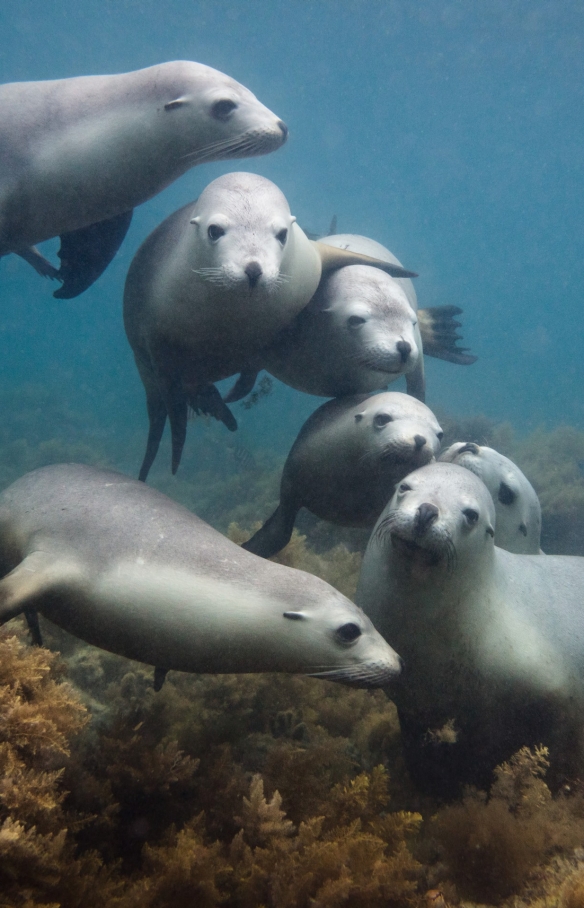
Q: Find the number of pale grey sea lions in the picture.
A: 7